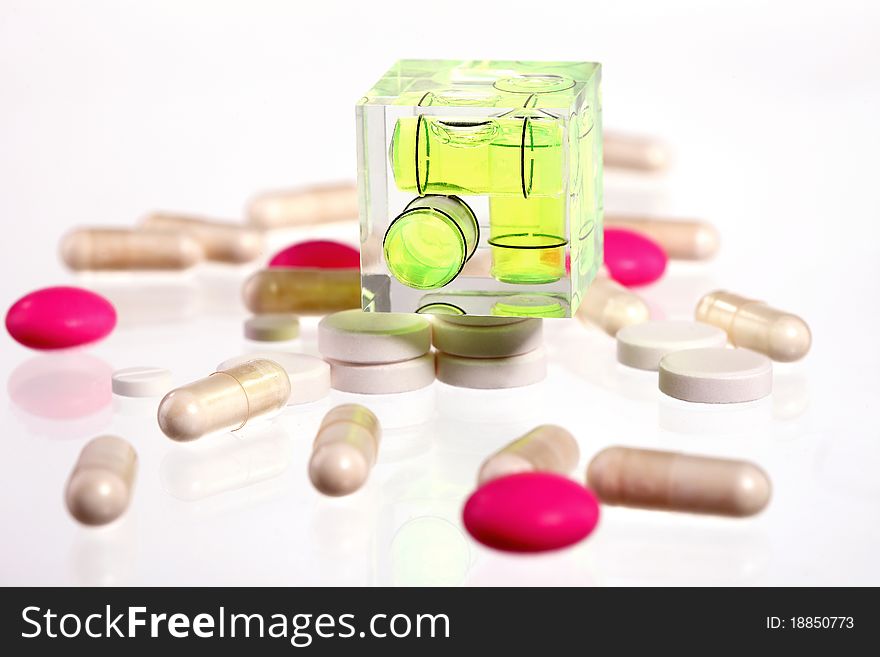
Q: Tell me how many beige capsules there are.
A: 13